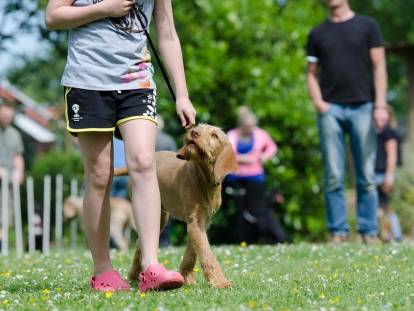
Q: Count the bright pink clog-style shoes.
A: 2